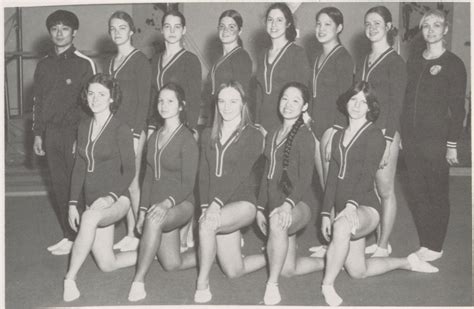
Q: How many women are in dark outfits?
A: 12